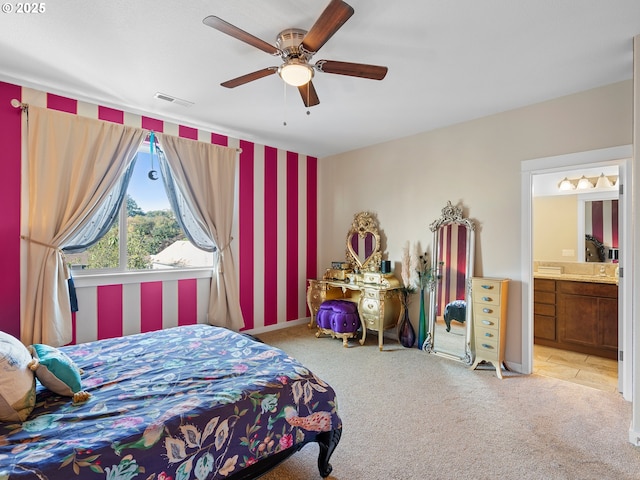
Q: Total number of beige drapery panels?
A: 2